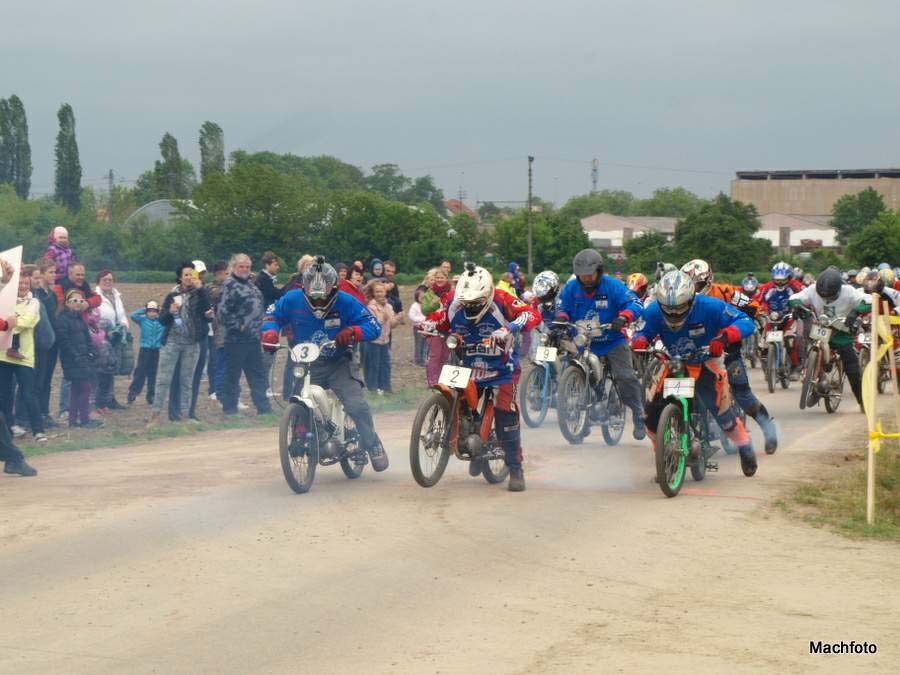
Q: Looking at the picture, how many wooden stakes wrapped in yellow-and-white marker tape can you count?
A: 2